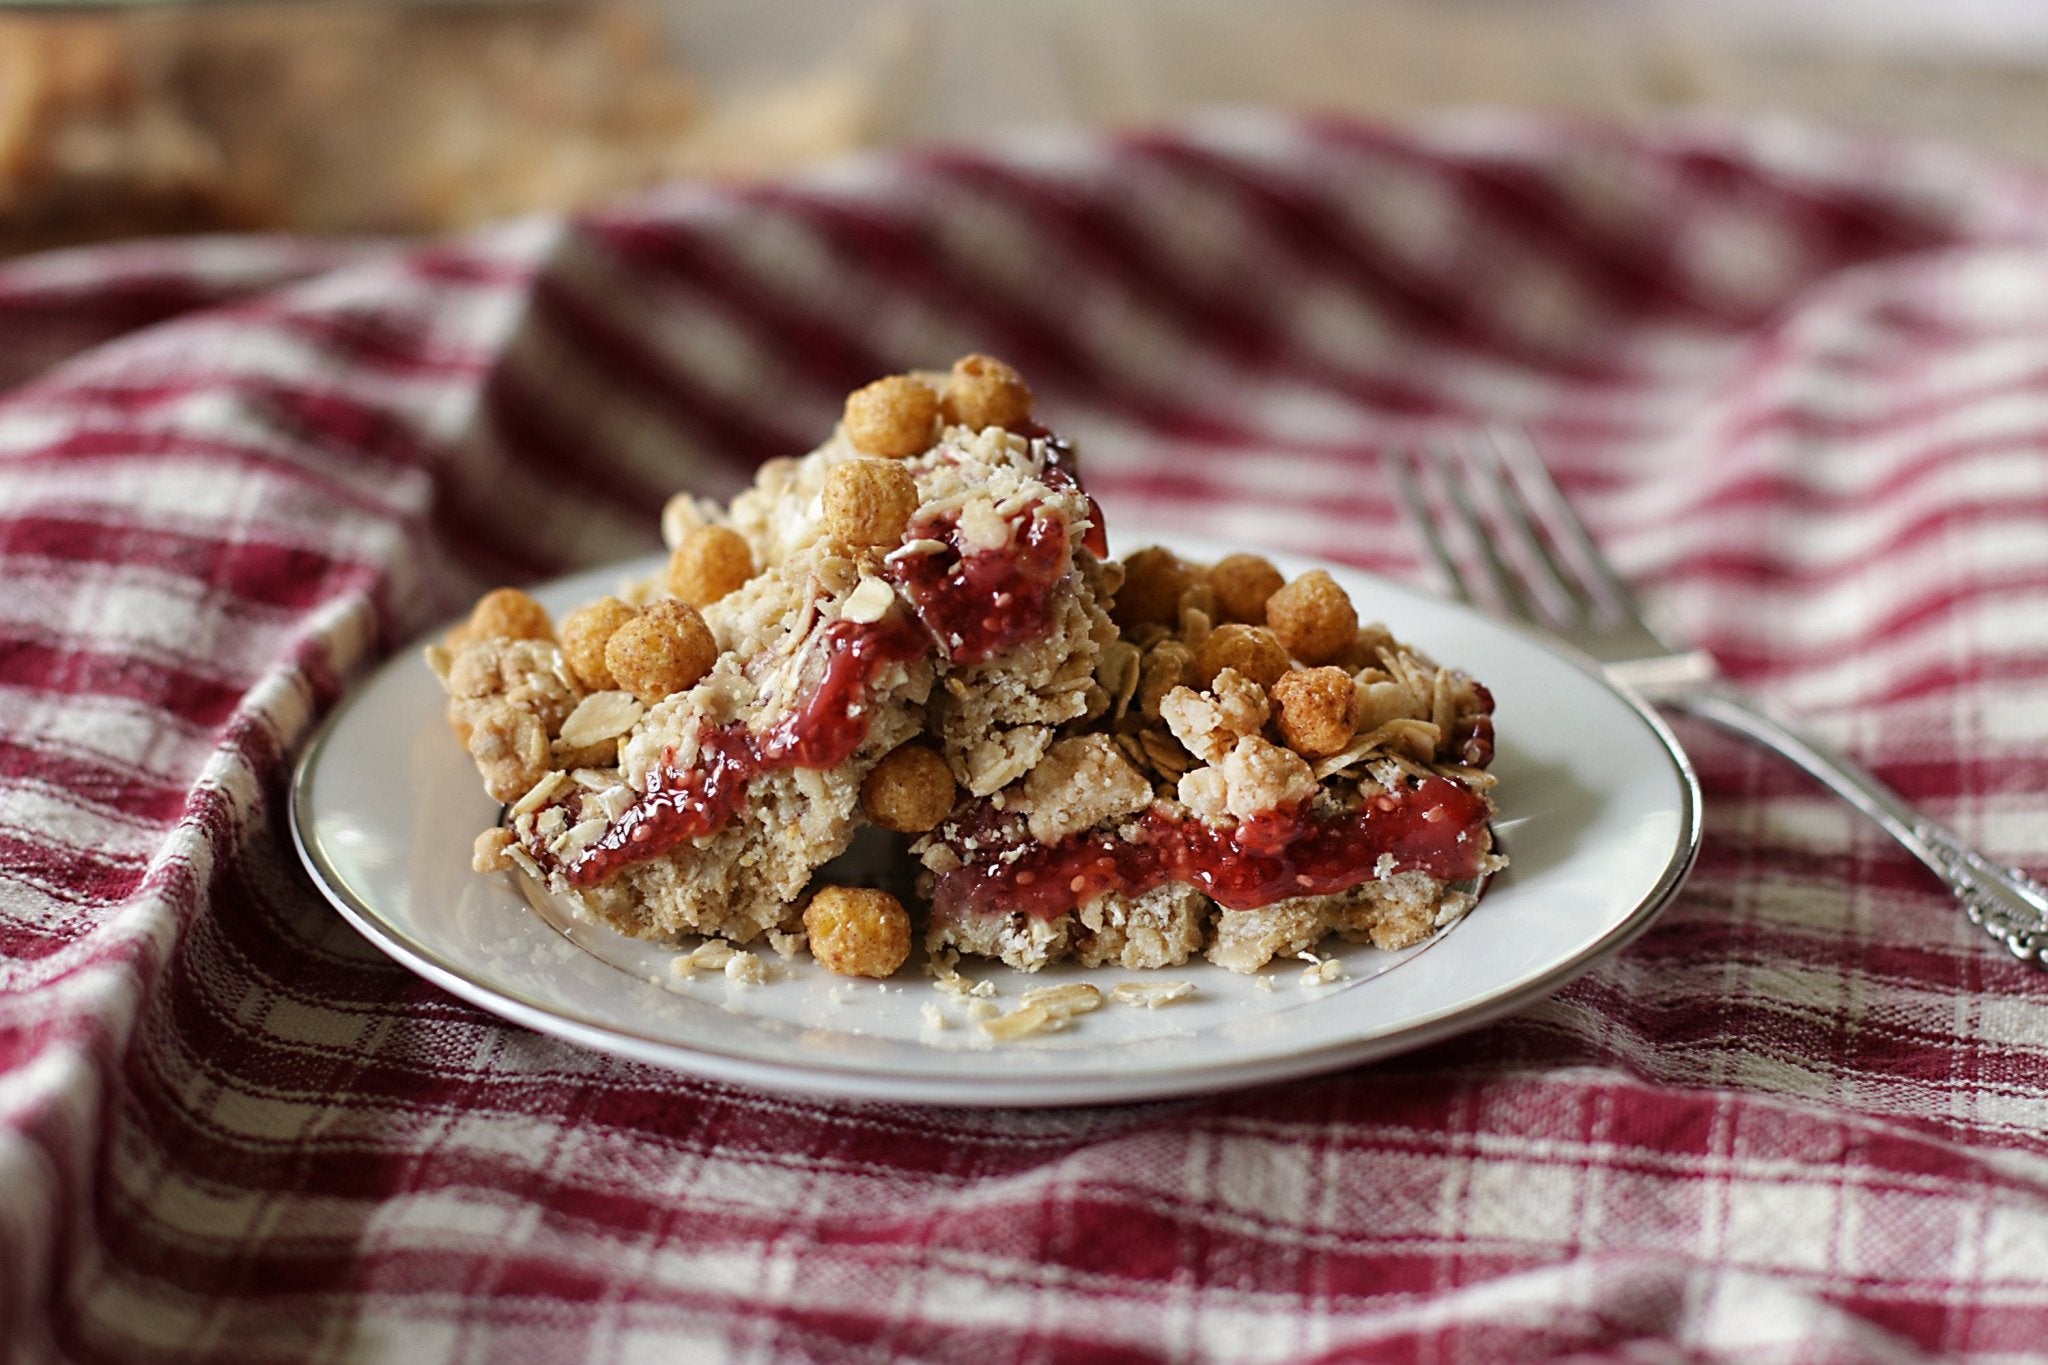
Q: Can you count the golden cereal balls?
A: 14